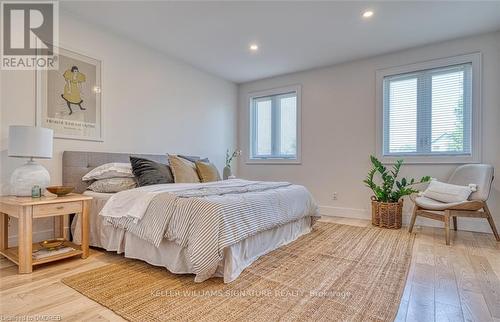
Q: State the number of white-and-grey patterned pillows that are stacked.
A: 2